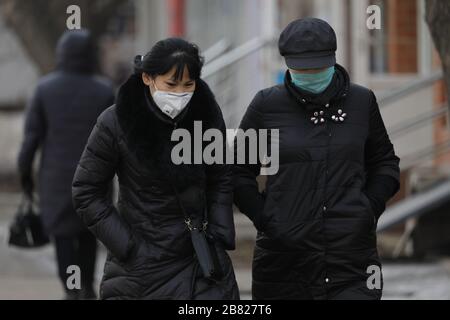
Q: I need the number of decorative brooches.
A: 2